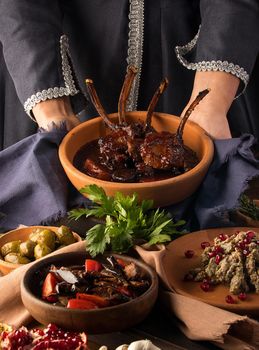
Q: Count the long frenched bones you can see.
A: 4